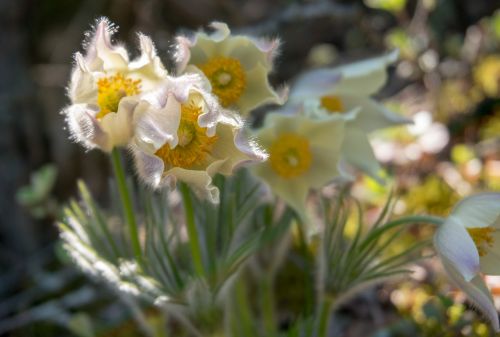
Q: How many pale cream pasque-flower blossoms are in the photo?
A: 6